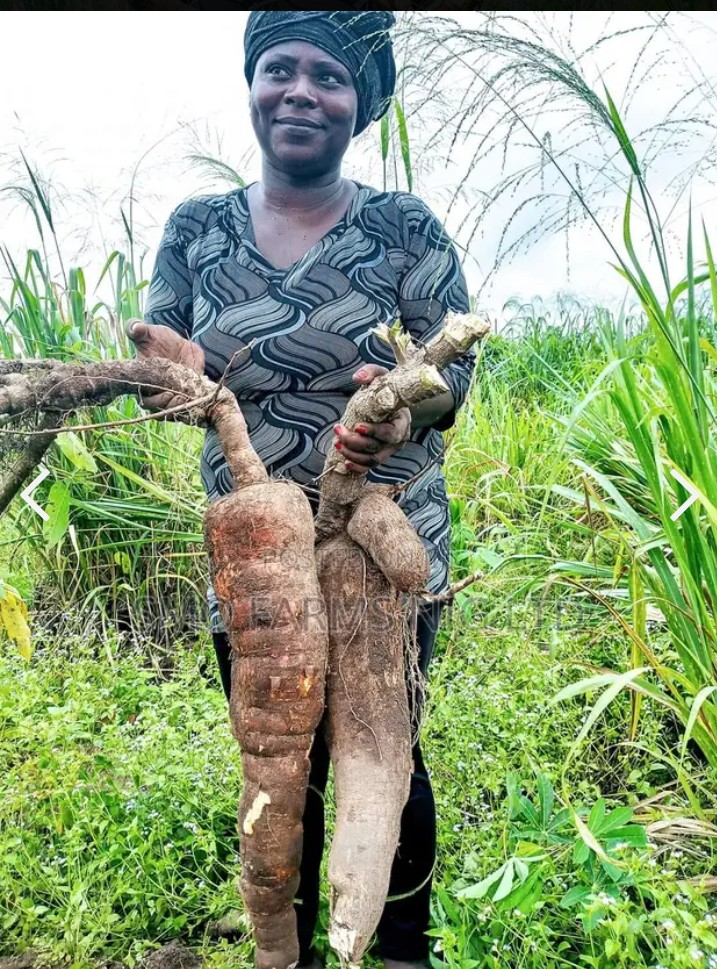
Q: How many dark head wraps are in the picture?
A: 1